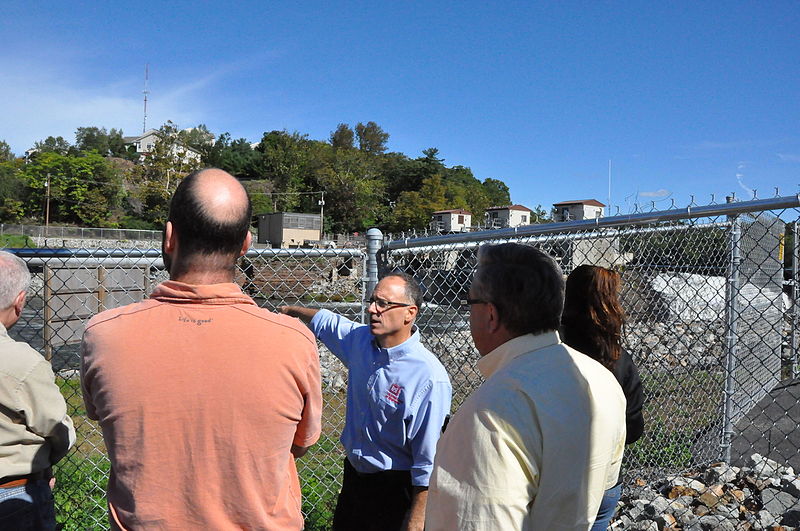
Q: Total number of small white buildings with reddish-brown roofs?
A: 3